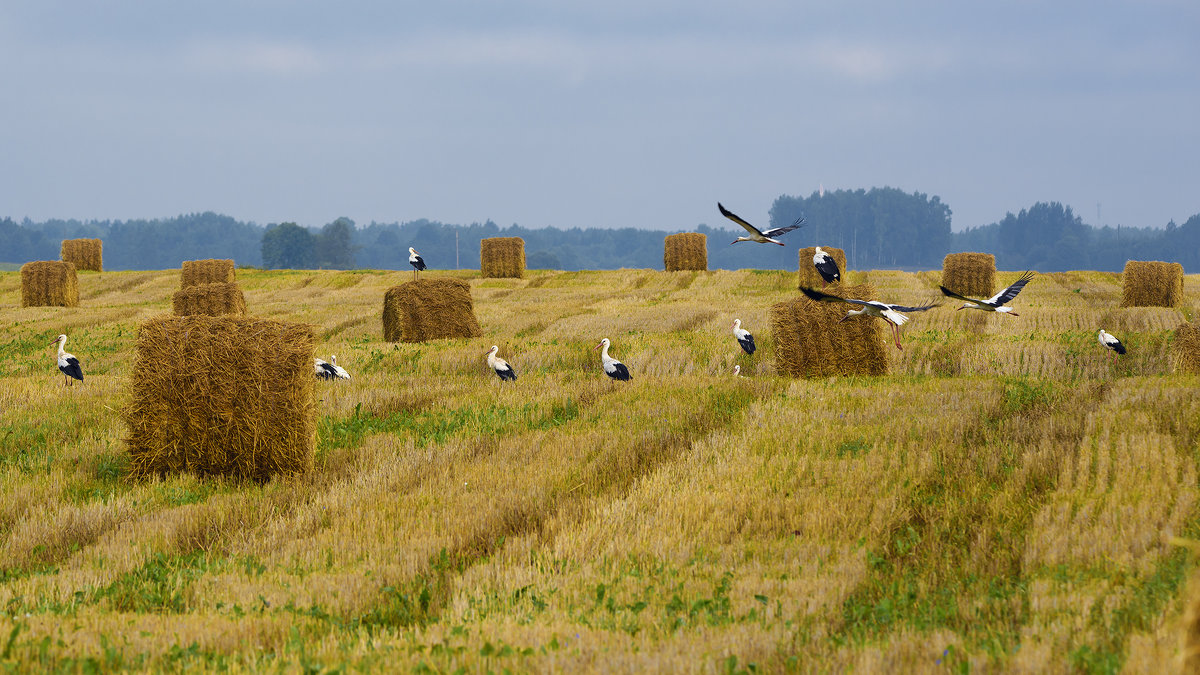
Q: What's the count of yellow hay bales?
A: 13